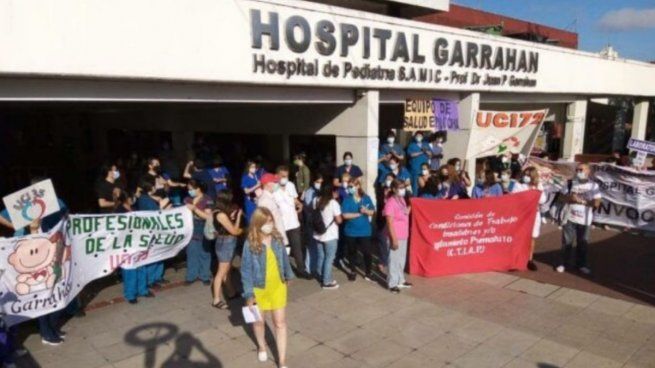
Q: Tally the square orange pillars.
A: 0